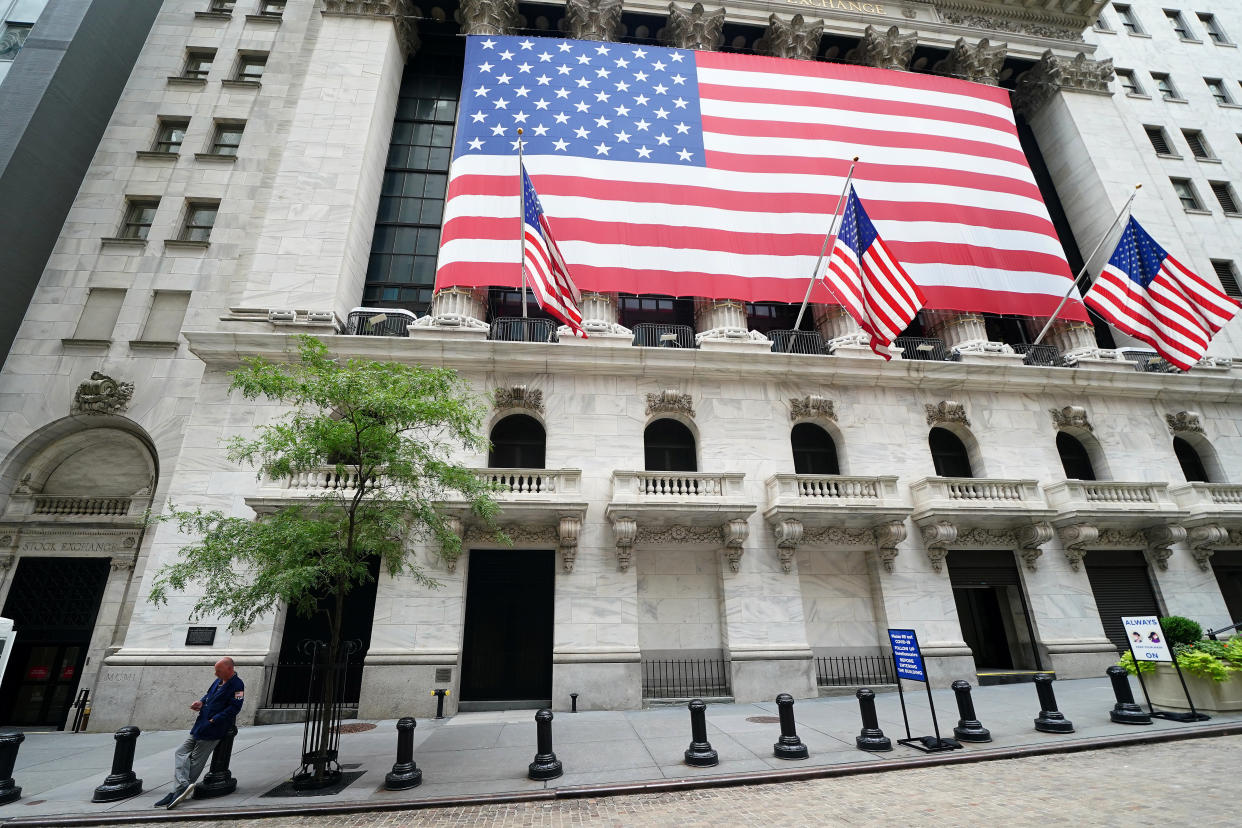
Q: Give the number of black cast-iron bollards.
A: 11